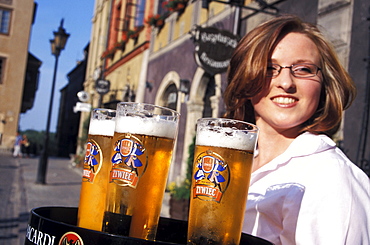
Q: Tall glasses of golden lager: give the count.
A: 3